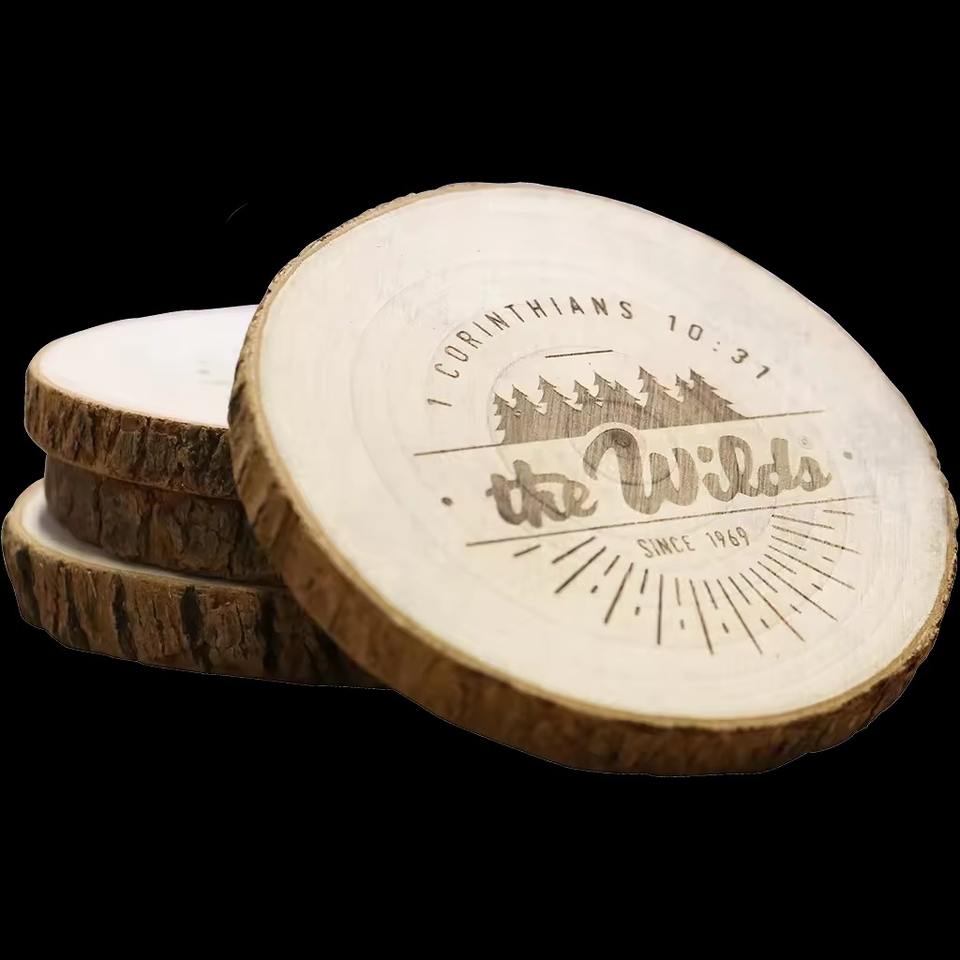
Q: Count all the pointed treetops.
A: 9